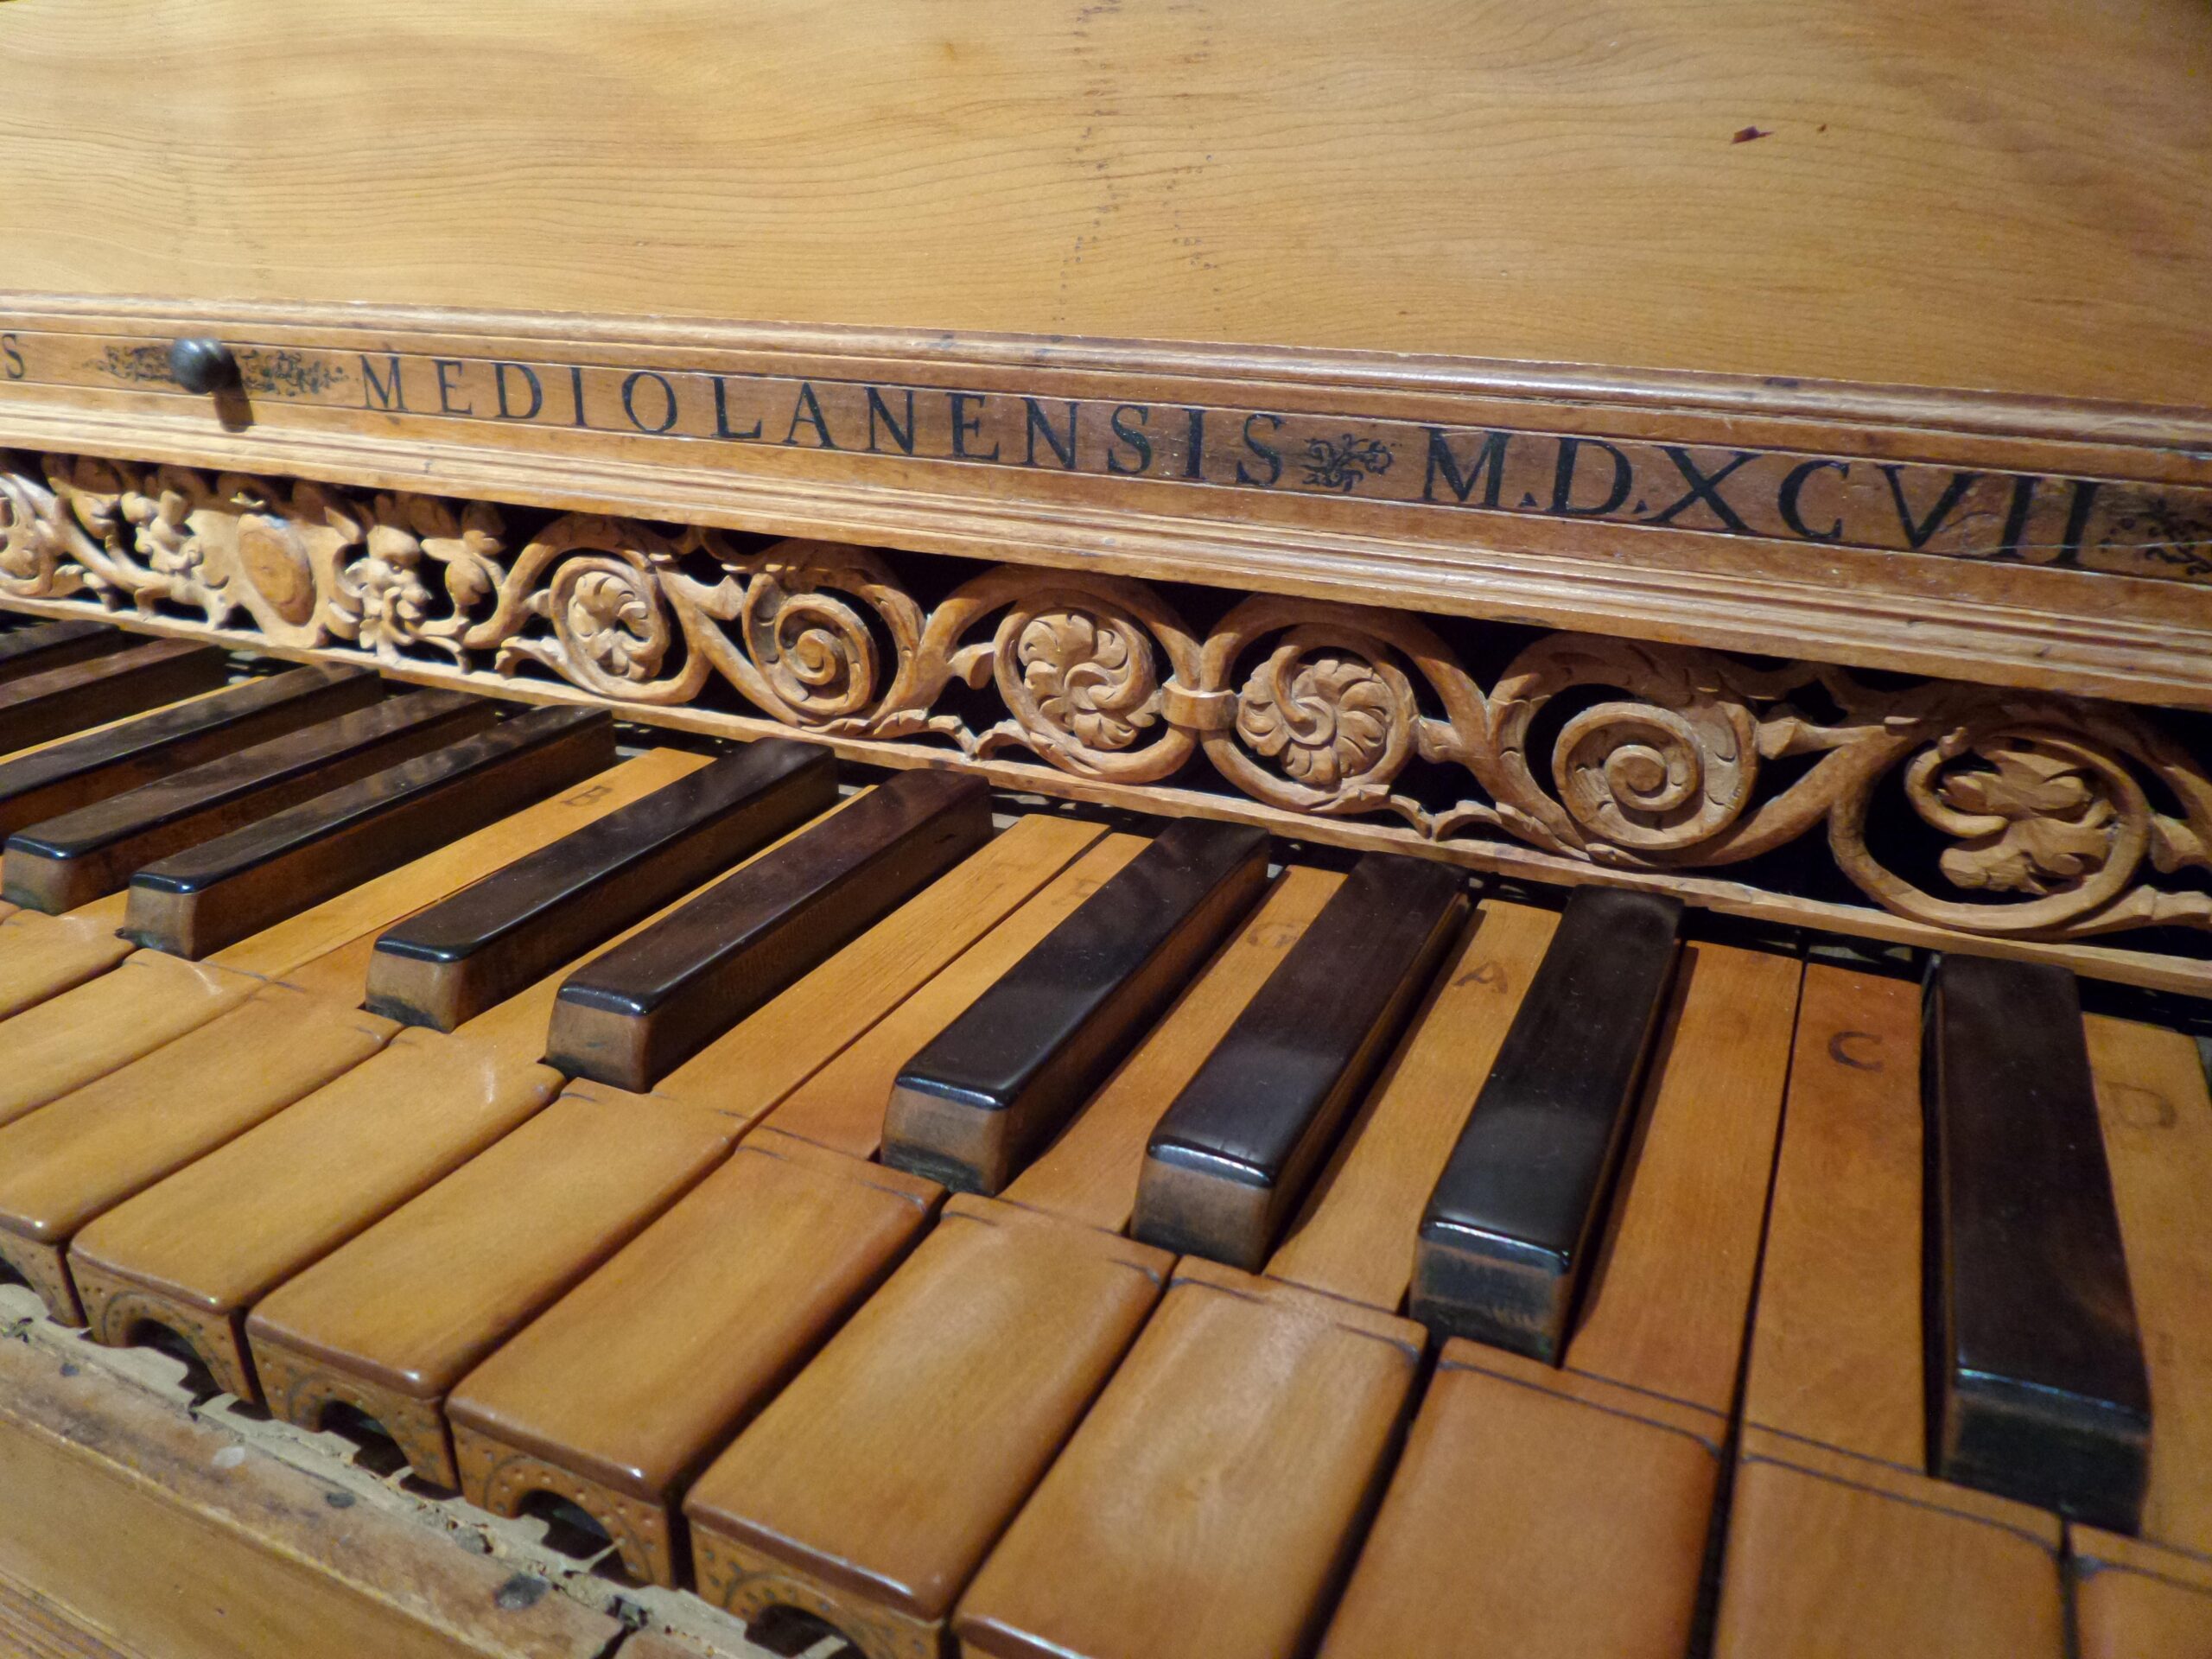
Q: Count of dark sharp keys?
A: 11